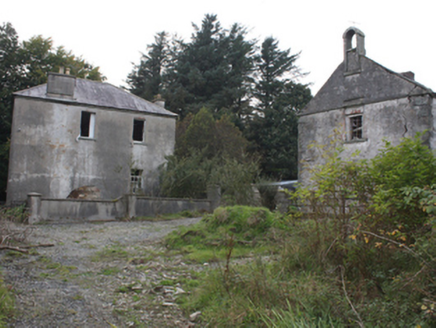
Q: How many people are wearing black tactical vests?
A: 0